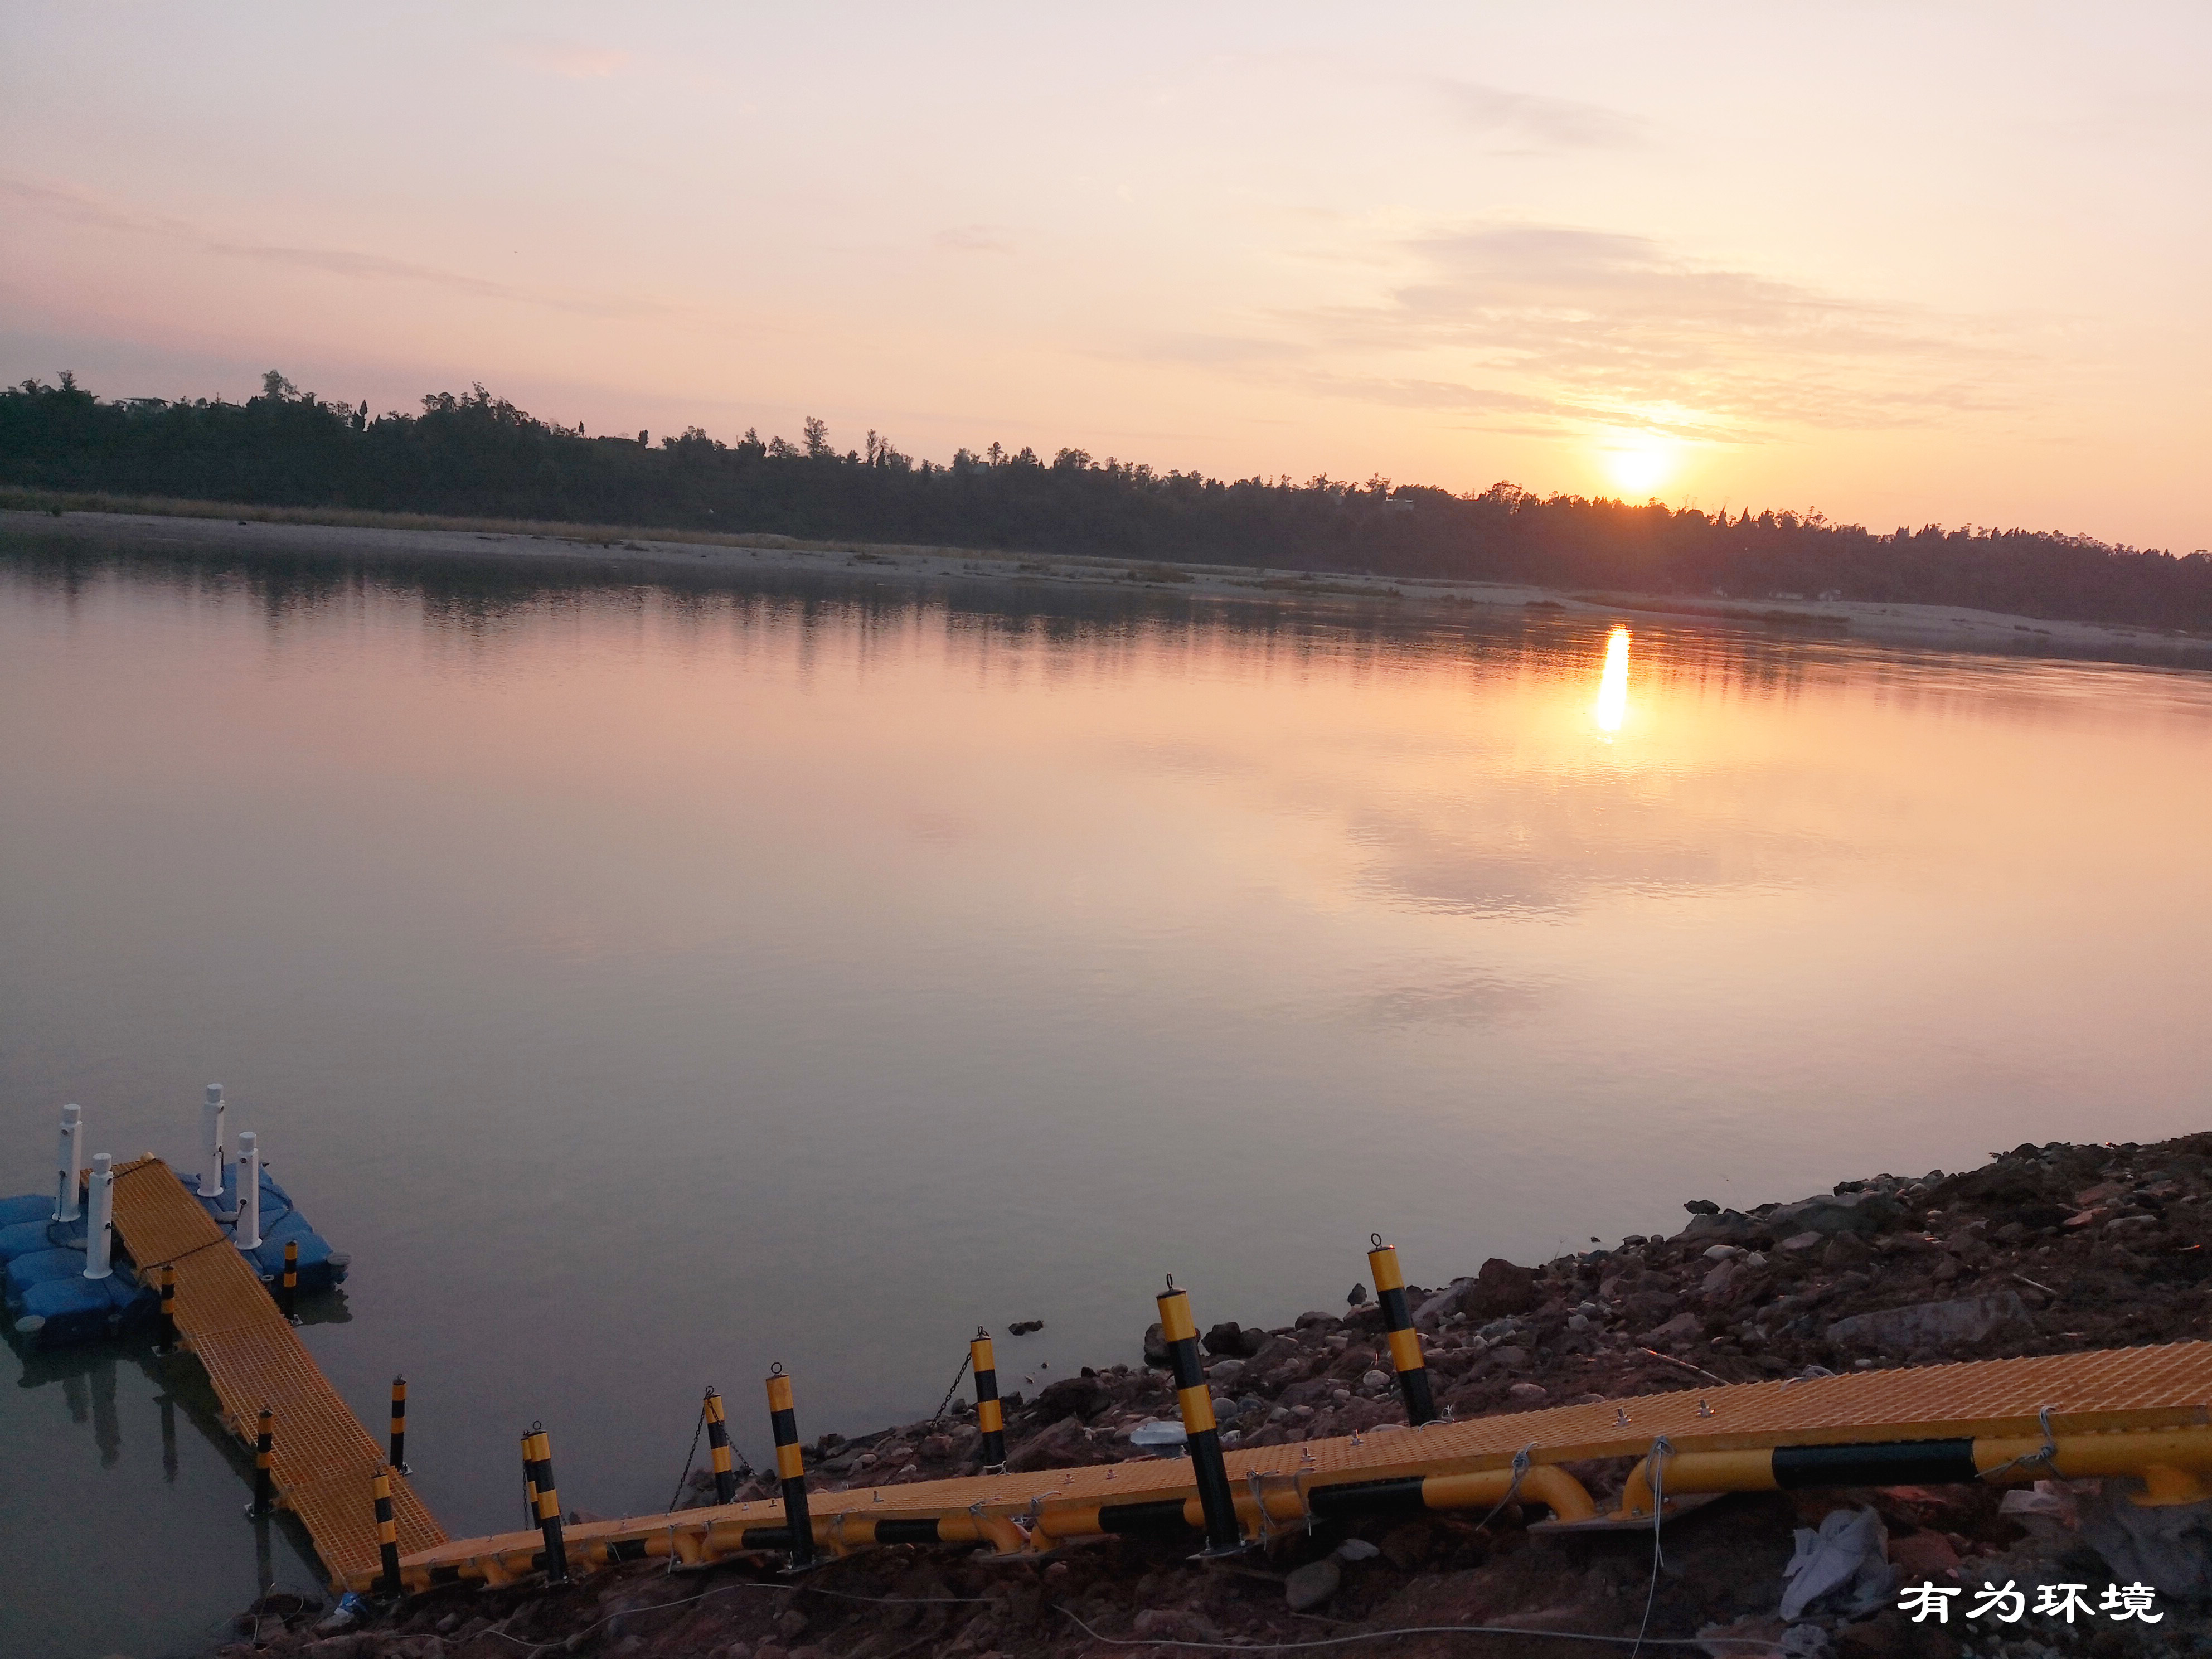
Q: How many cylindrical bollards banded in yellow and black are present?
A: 12